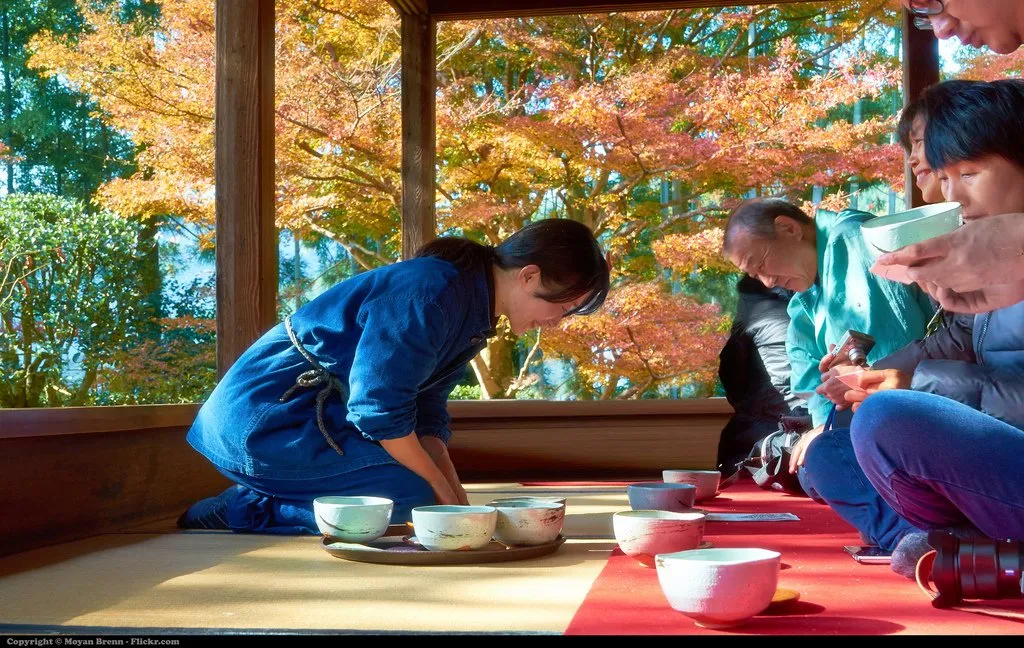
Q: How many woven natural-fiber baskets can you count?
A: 0